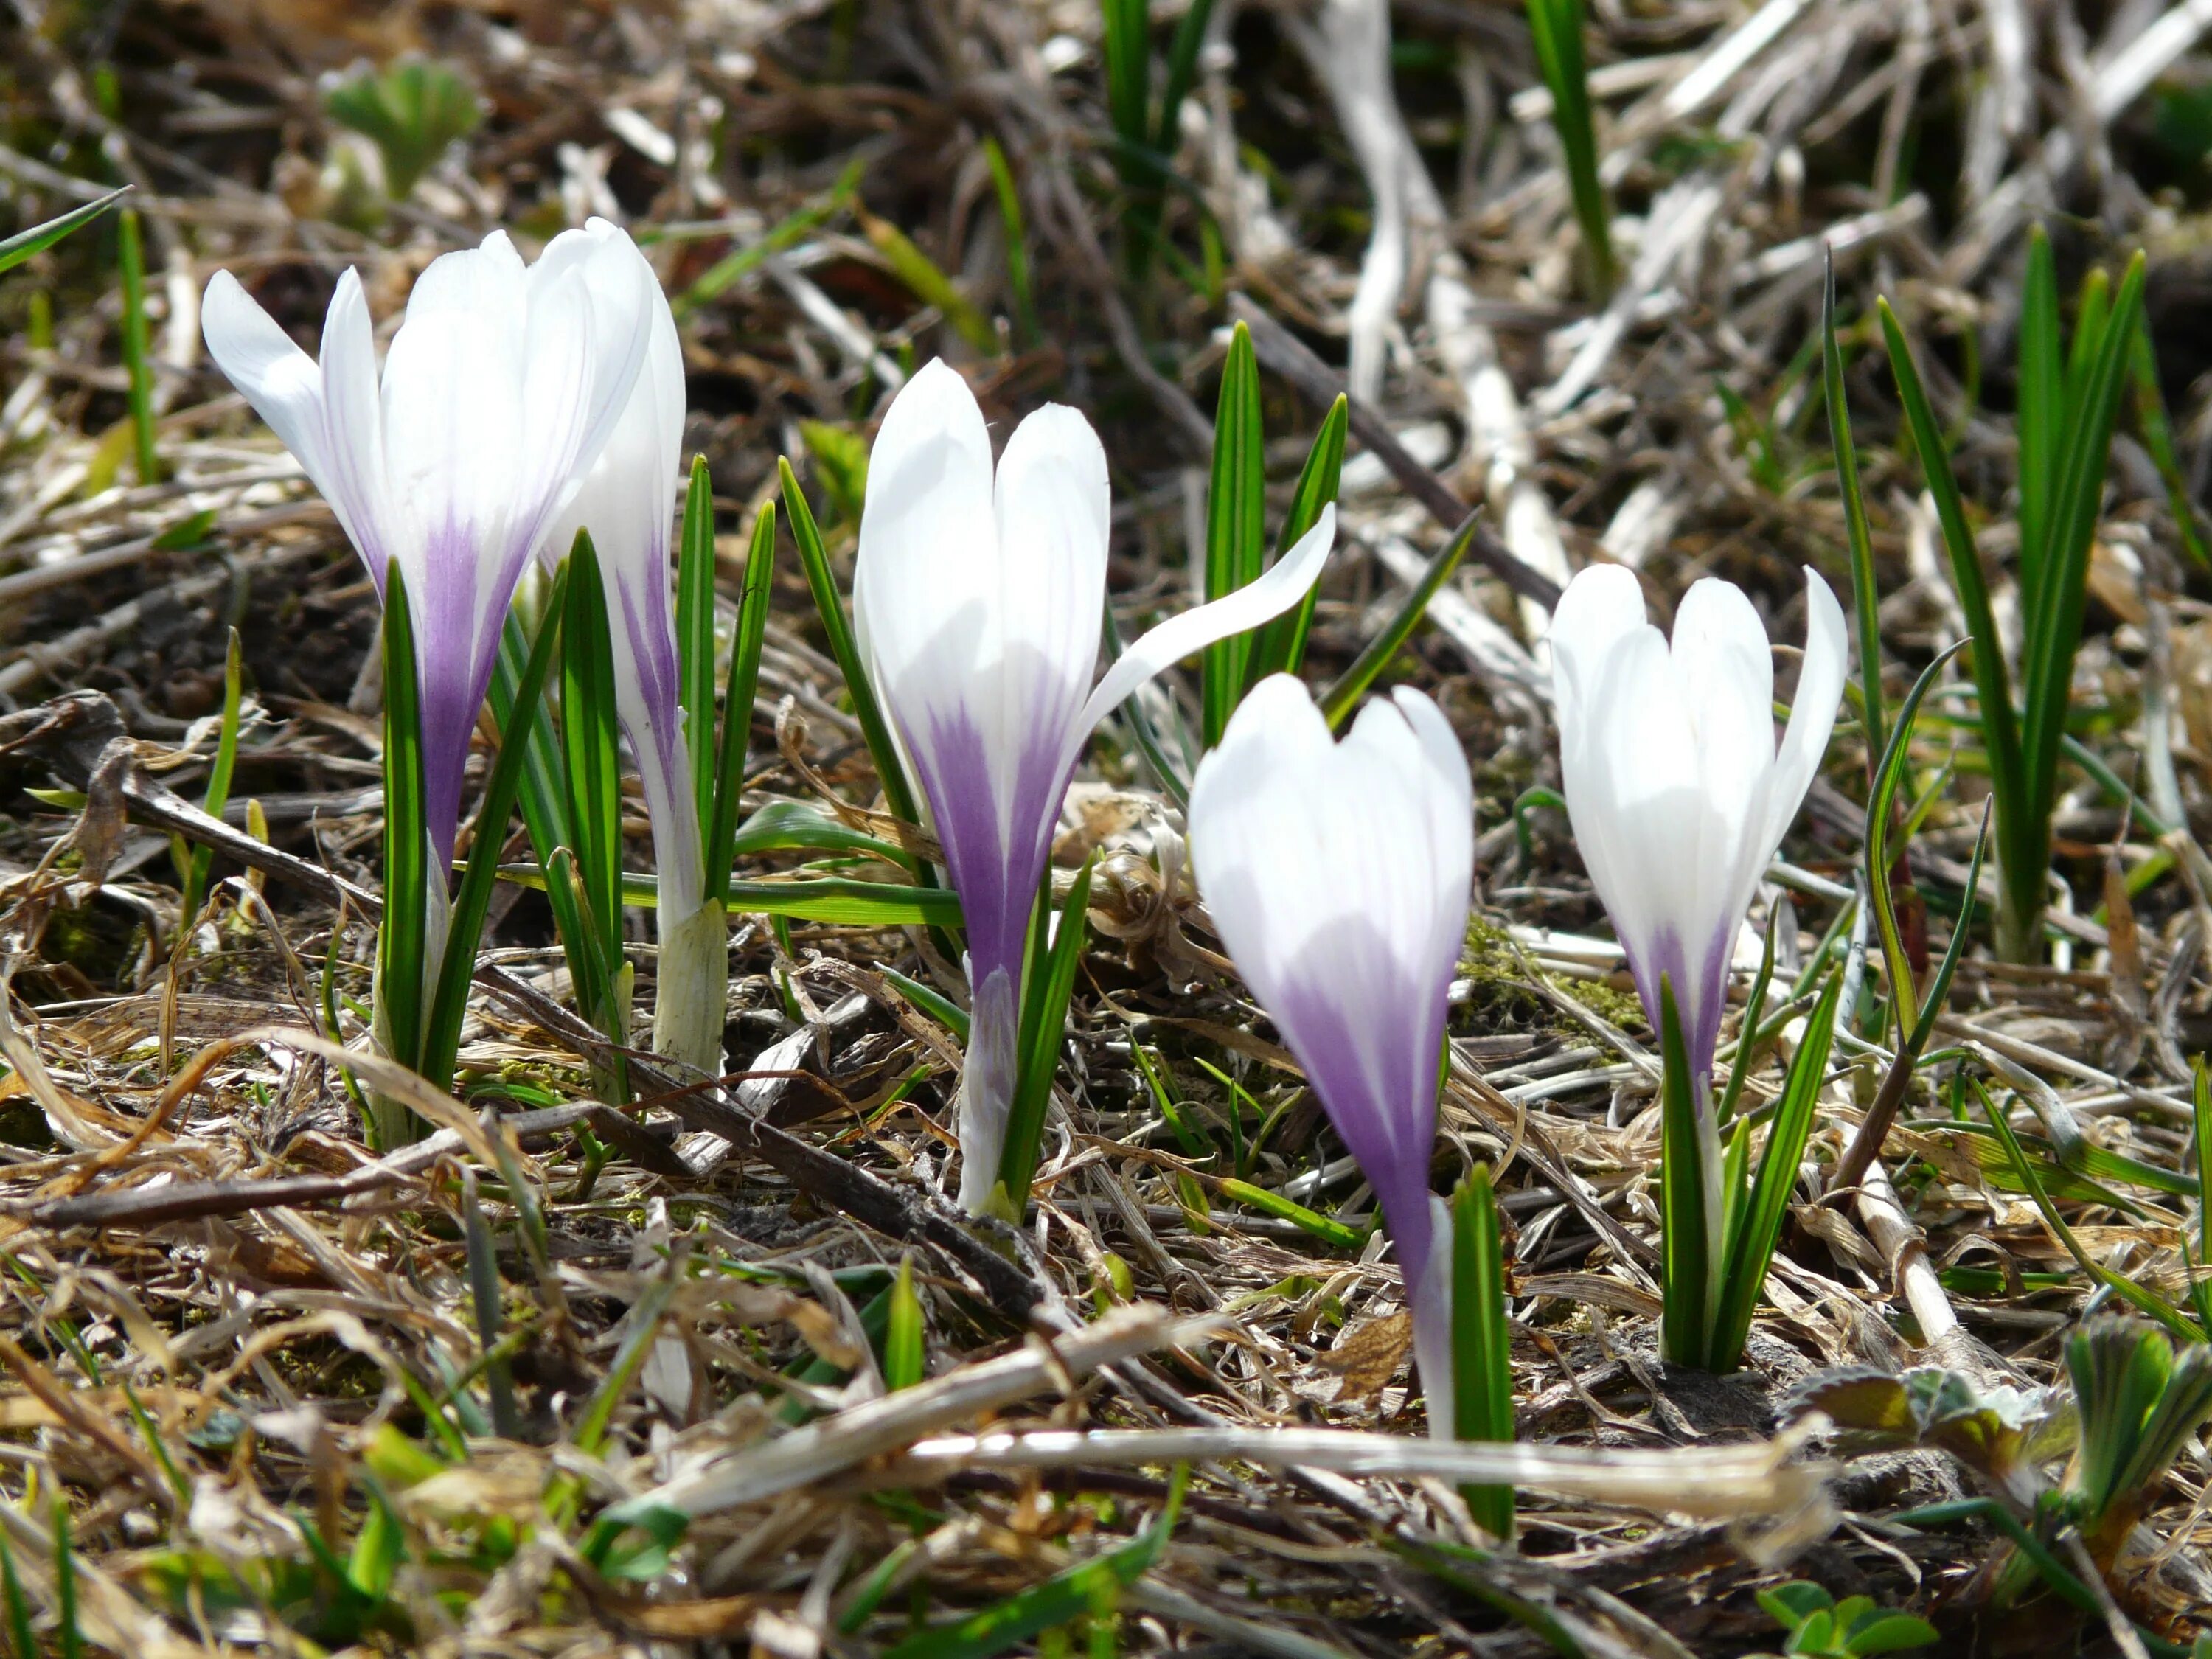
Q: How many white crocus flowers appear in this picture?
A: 5